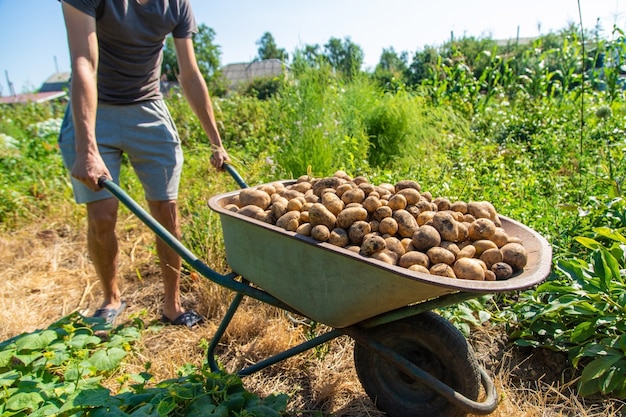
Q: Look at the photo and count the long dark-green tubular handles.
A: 2